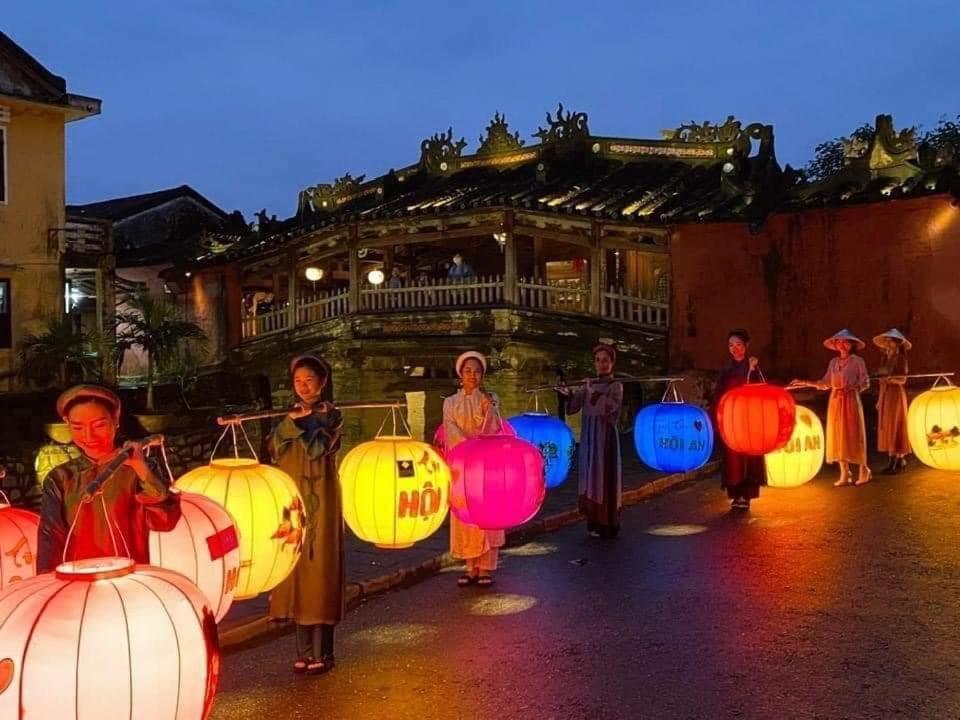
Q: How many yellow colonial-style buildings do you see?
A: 1